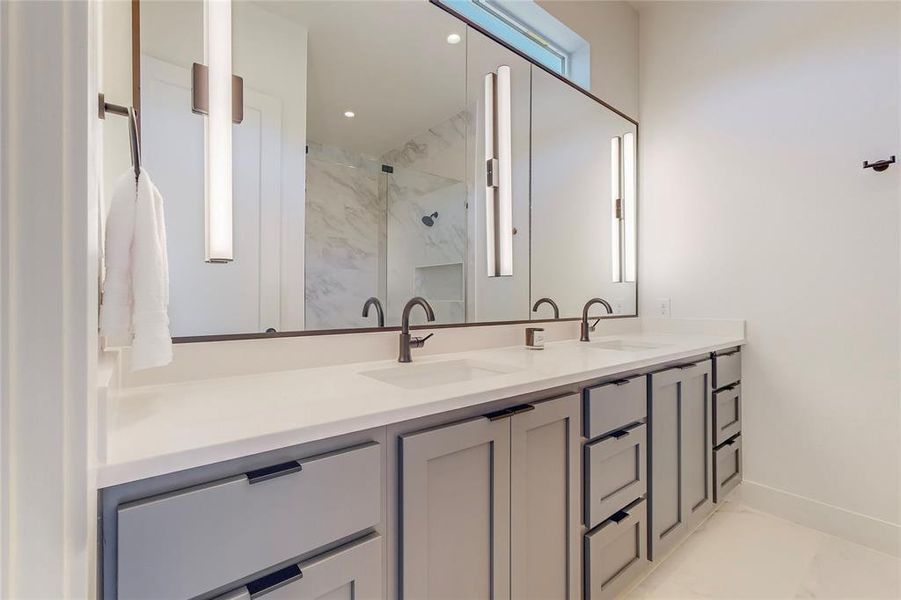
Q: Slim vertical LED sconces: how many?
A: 3